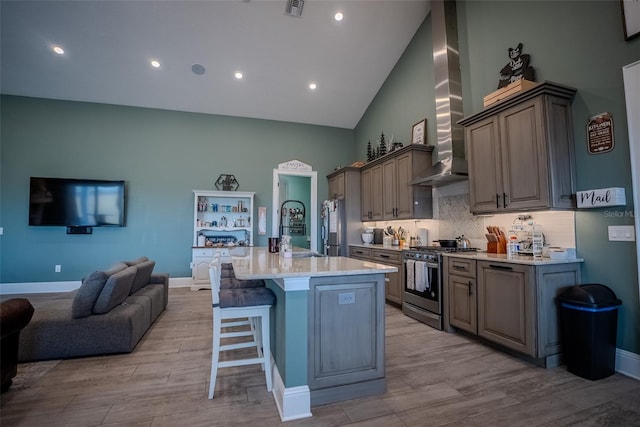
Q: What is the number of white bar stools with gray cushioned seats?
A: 4